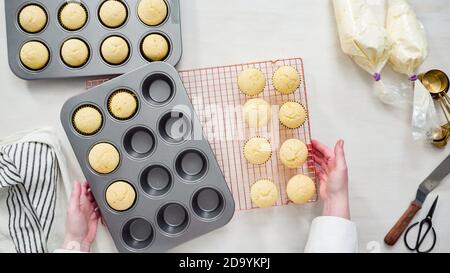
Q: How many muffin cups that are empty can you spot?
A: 8